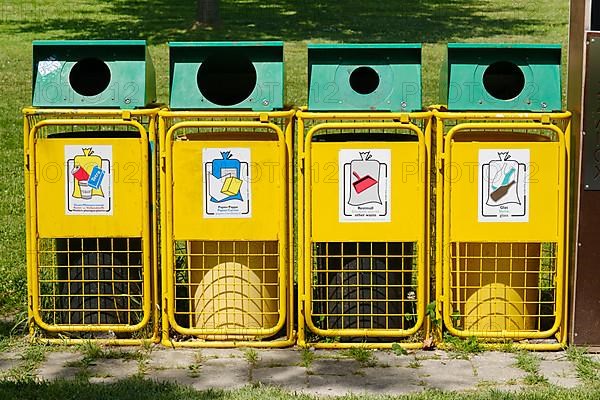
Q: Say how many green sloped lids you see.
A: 4